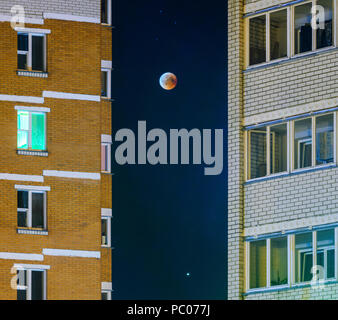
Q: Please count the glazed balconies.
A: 3